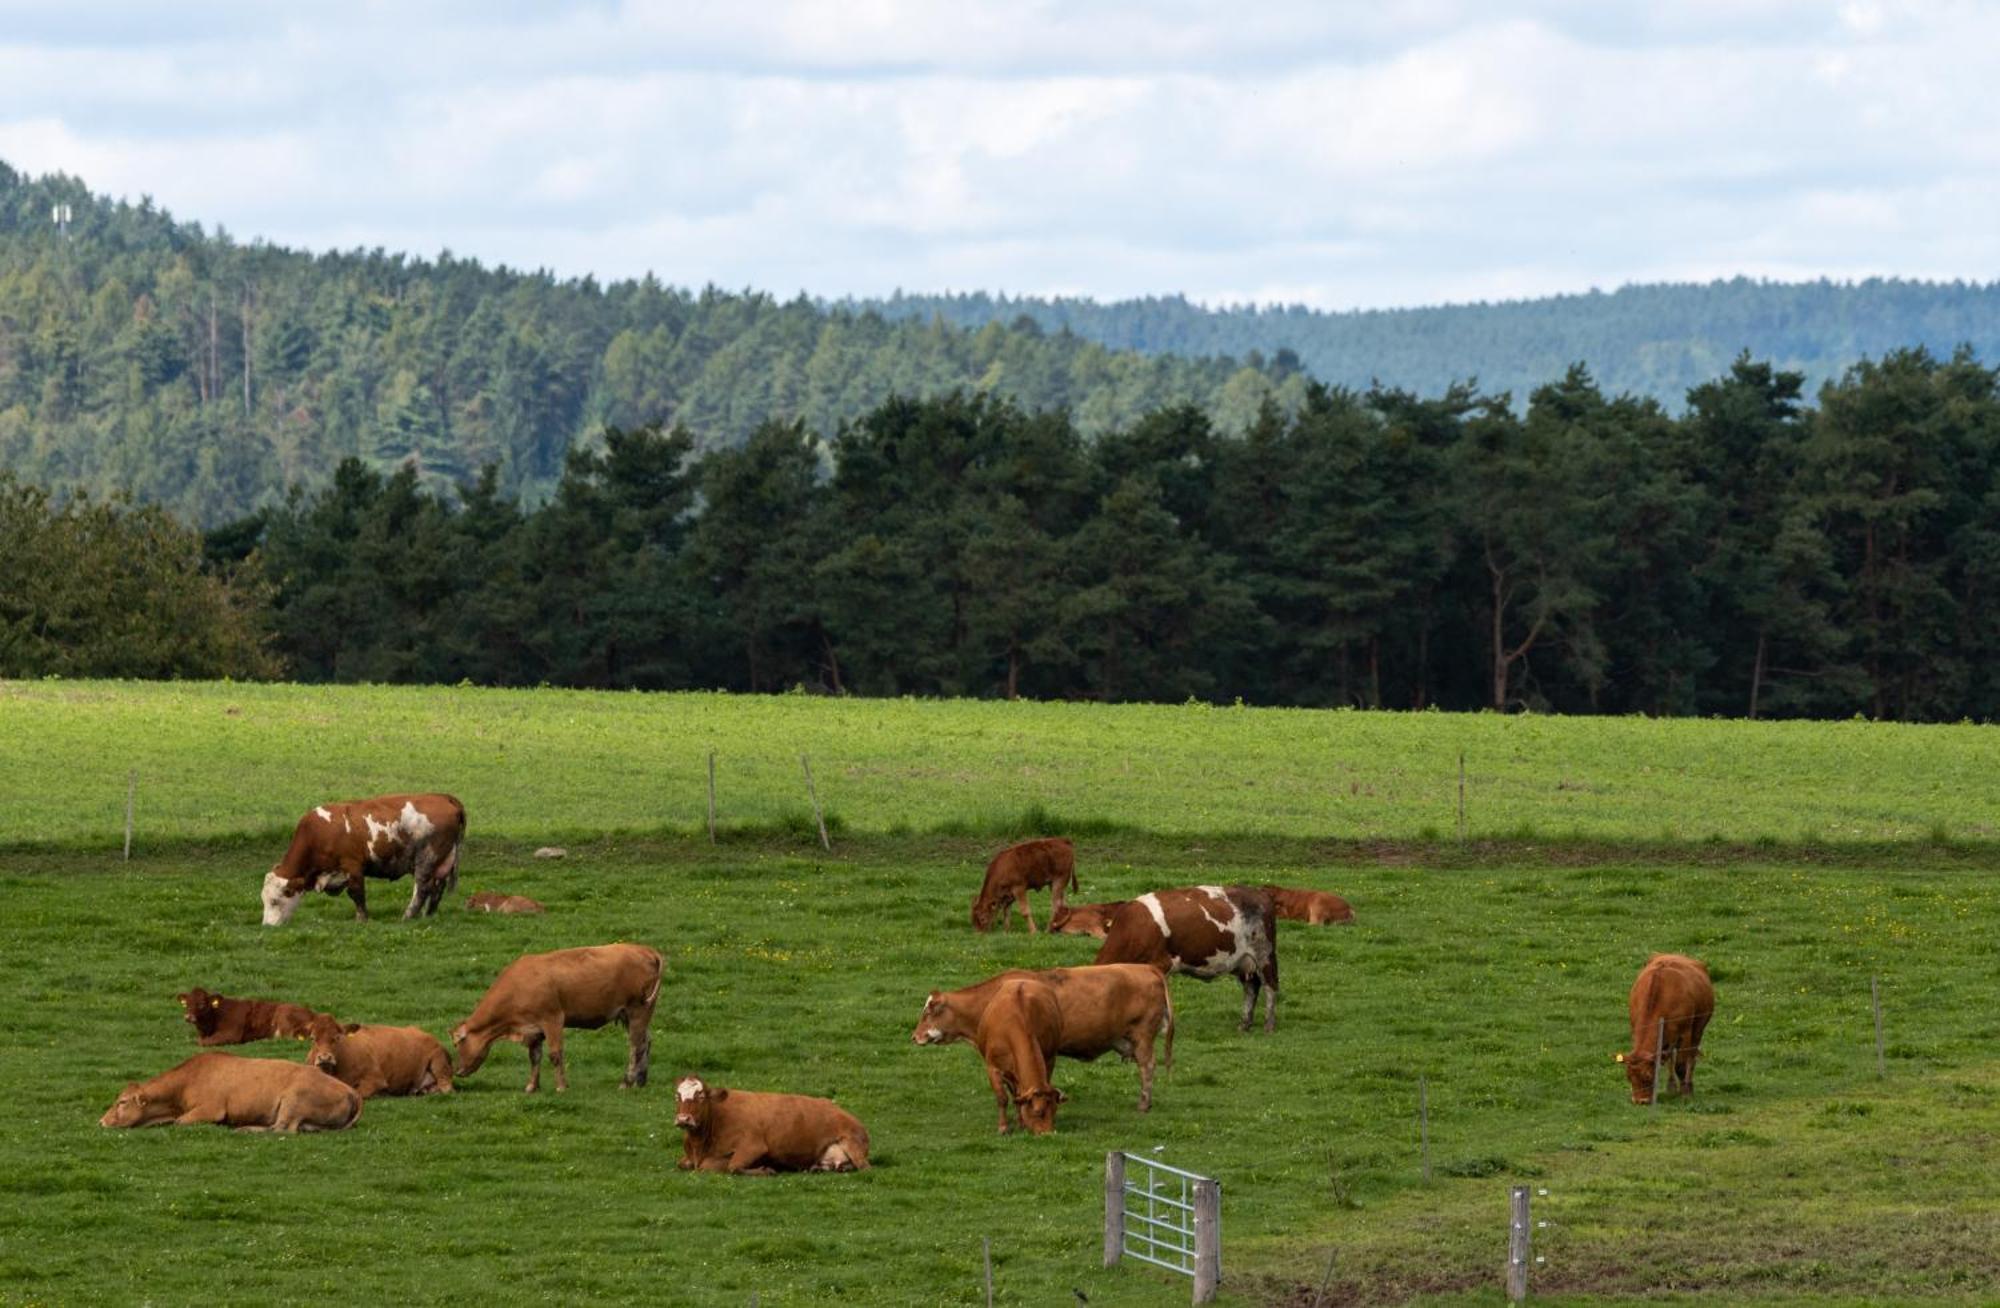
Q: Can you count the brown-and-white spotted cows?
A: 2